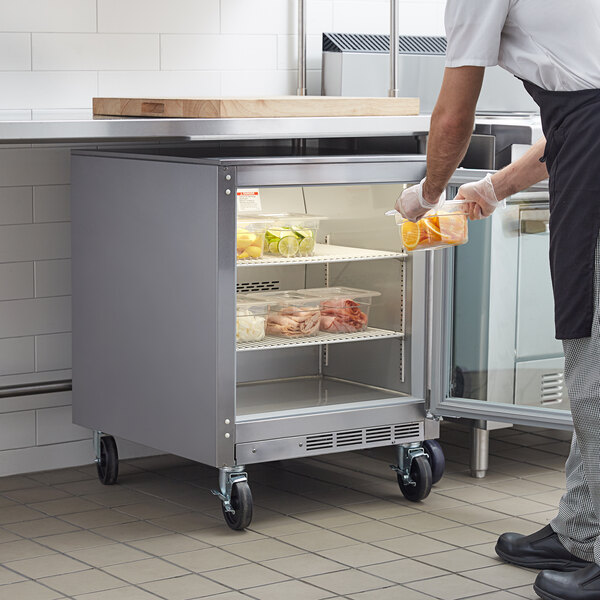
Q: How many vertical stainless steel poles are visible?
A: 2